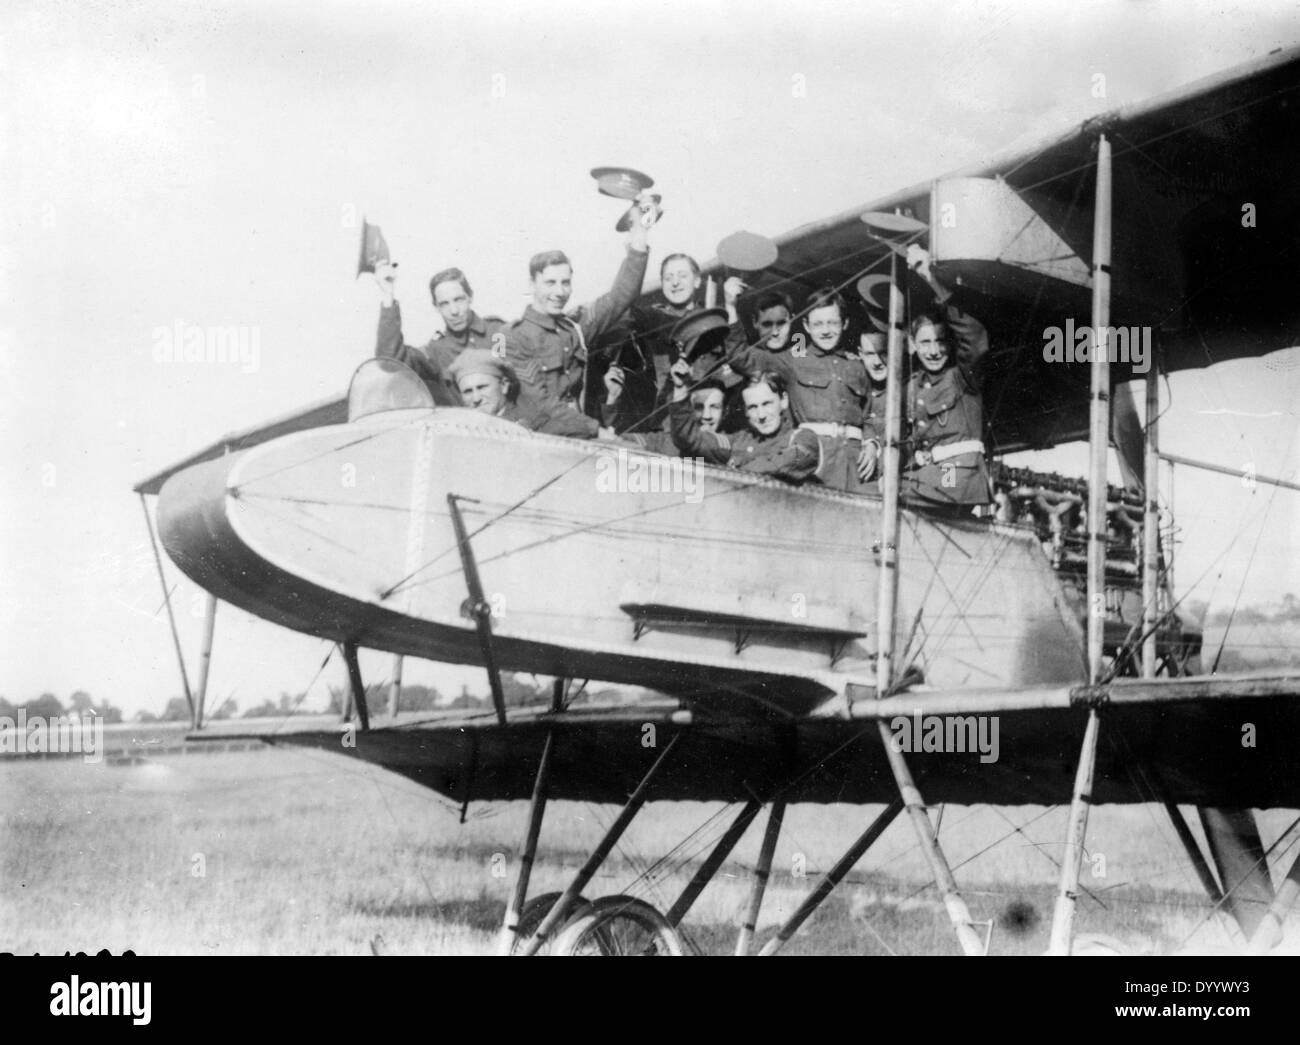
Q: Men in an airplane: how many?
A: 10